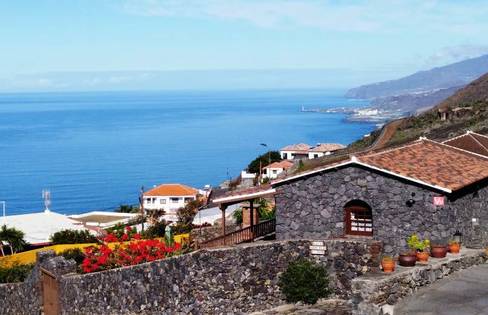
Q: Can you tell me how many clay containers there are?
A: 5